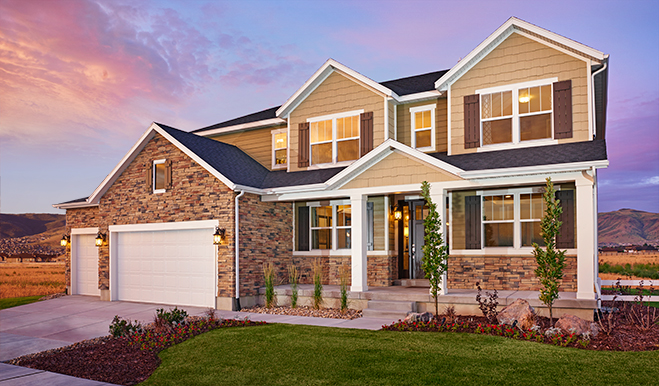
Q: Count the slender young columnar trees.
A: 2